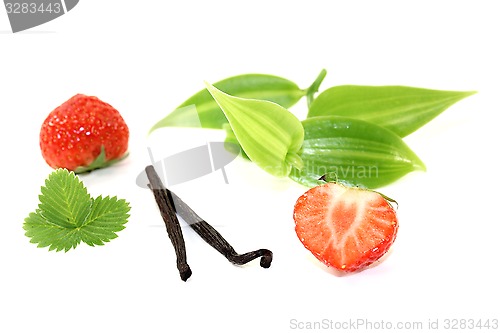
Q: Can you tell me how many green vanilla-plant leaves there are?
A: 4